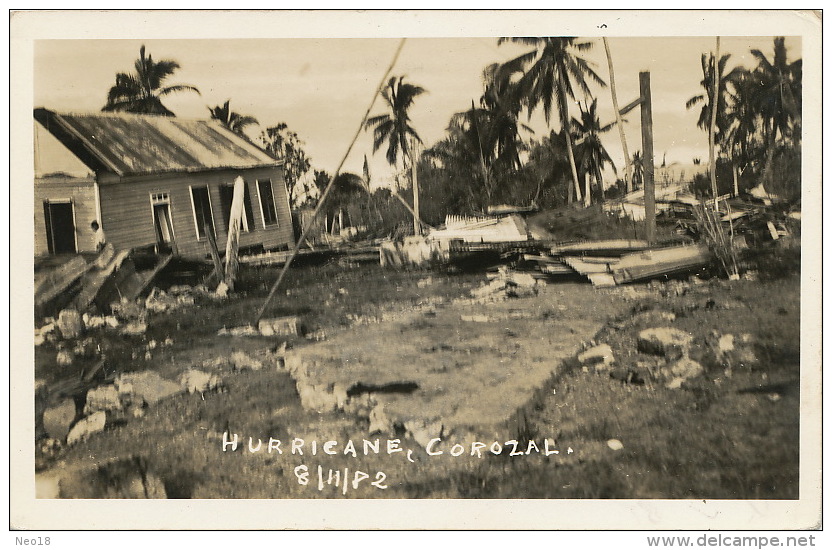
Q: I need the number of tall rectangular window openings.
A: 3